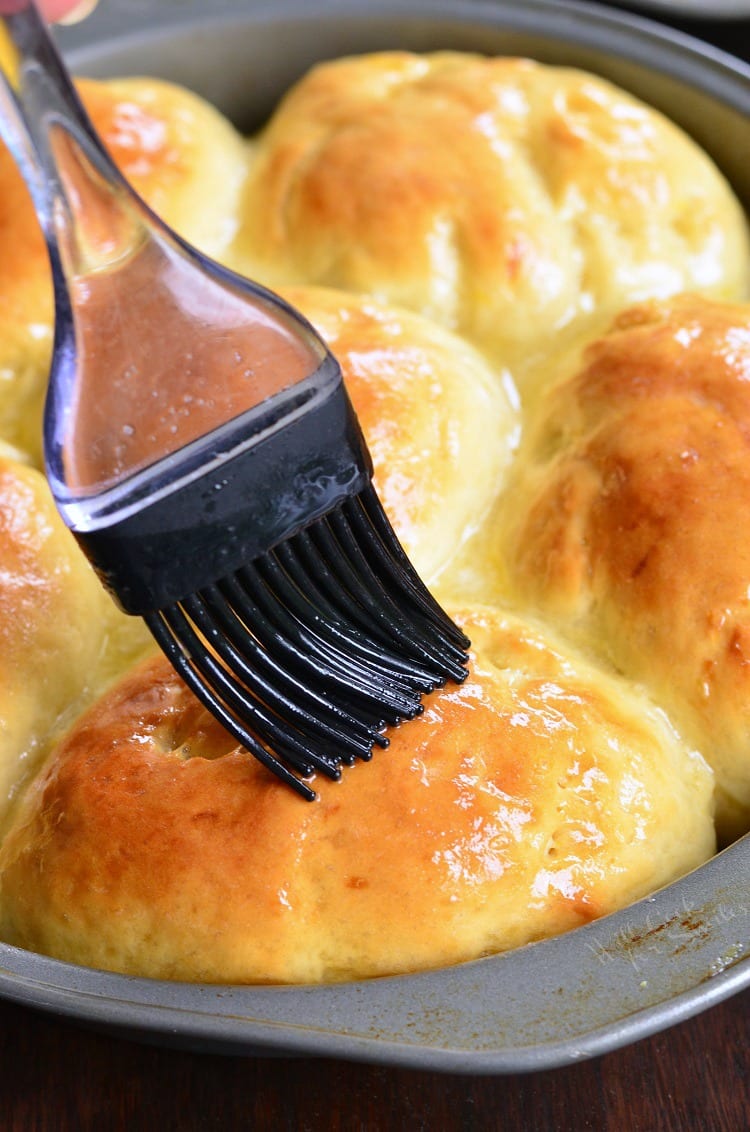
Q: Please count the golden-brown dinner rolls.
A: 6